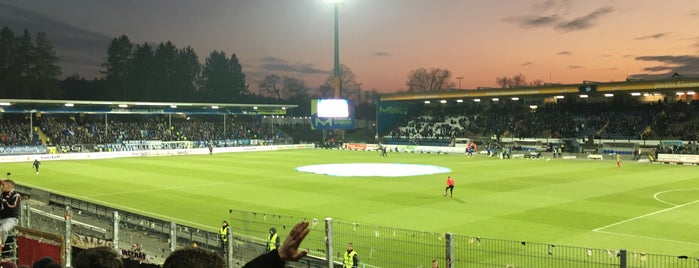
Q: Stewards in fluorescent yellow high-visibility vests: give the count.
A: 3